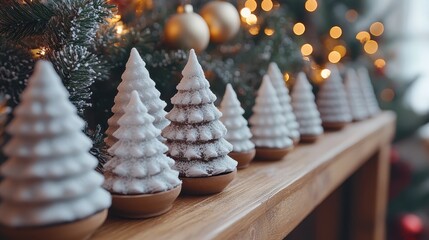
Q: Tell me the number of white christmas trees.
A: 11